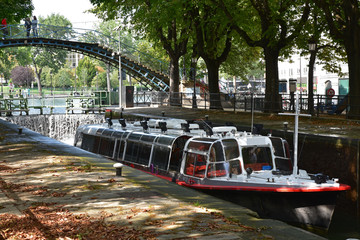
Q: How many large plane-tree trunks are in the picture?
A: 4